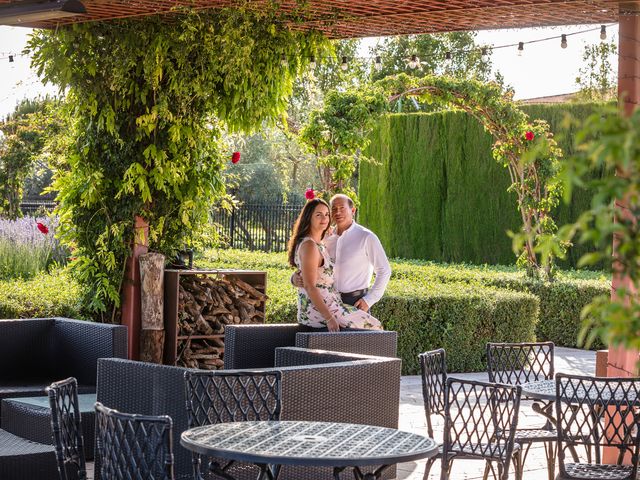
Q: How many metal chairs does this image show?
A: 7